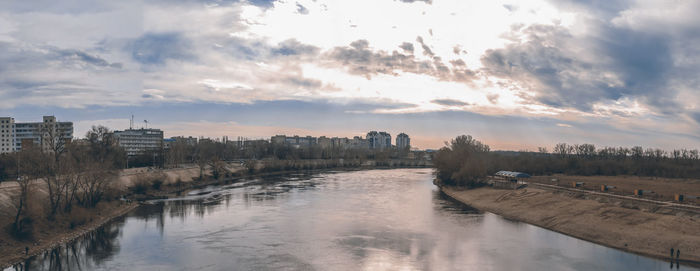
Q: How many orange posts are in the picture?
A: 4